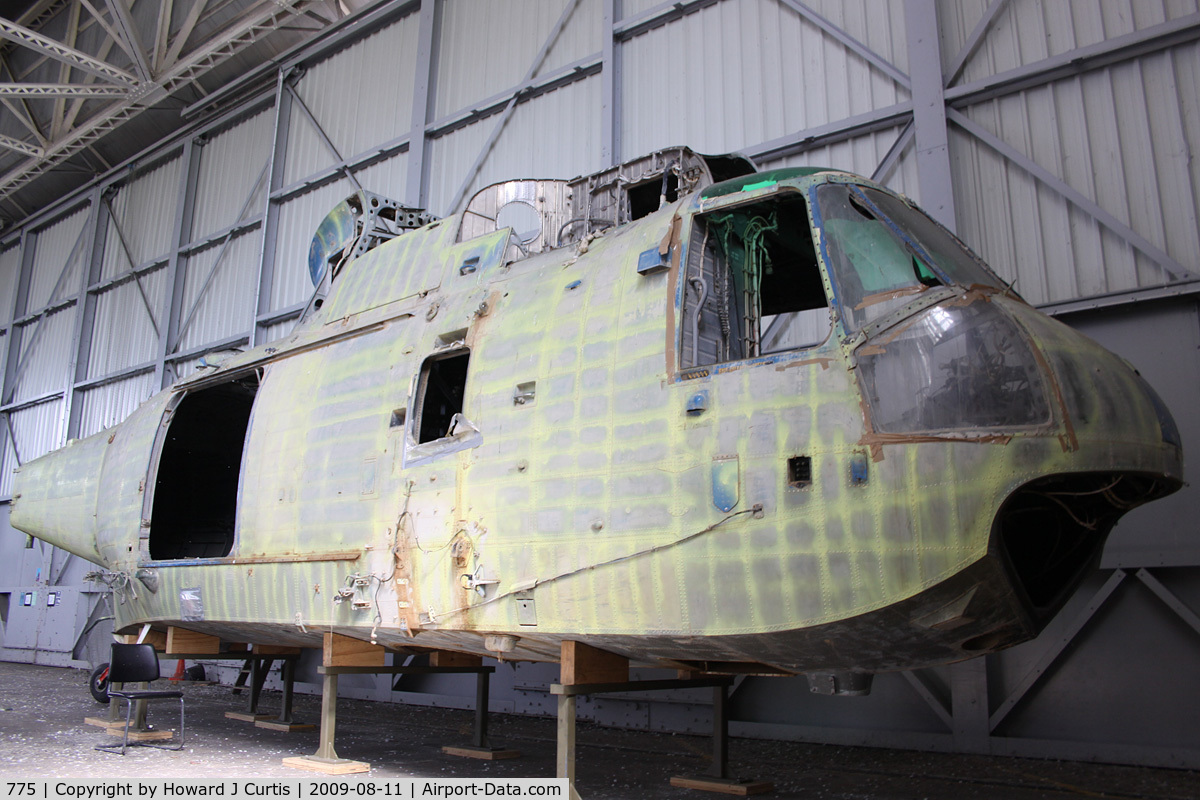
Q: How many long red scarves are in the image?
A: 0